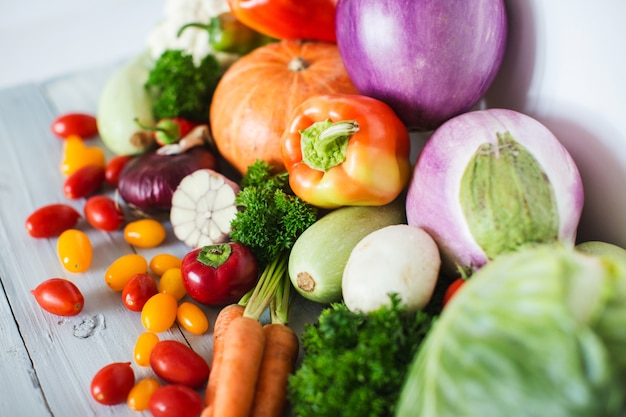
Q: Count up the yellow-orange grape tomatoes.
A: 11